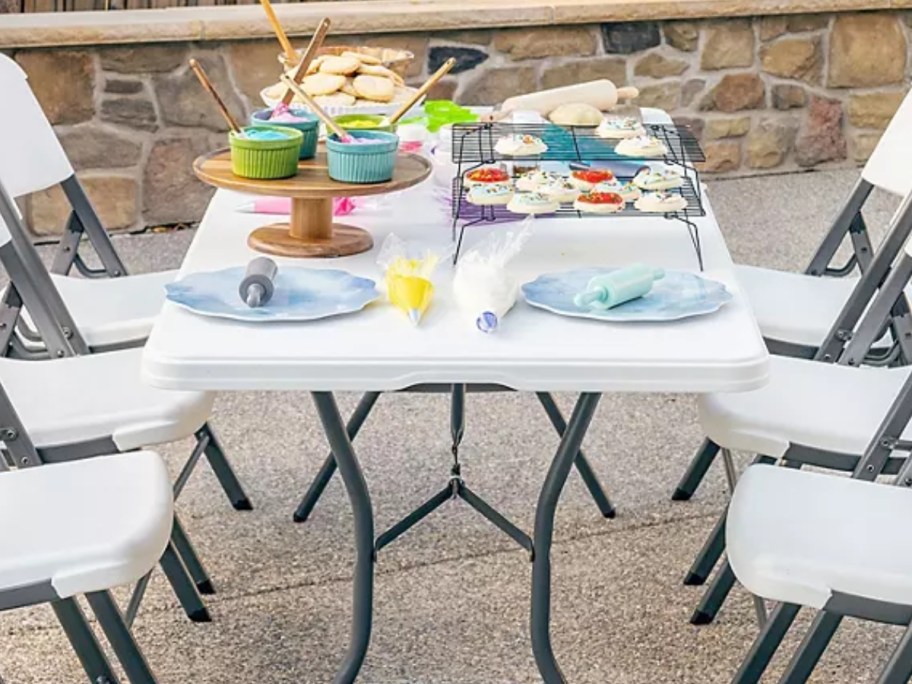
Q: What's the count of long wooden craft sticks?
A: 5